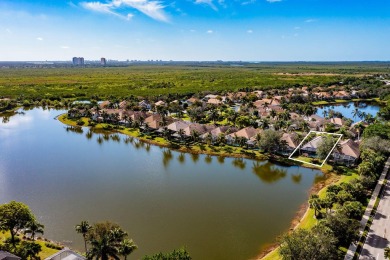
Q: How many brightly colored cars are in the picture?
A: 0